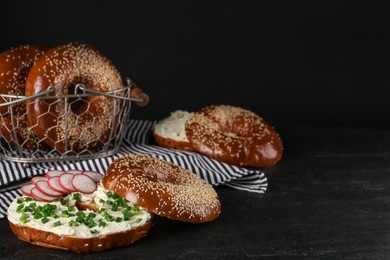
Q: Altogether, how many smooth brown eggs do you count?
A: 0